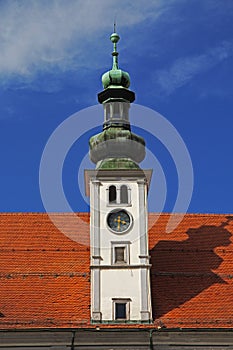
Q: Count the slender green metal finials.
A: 1